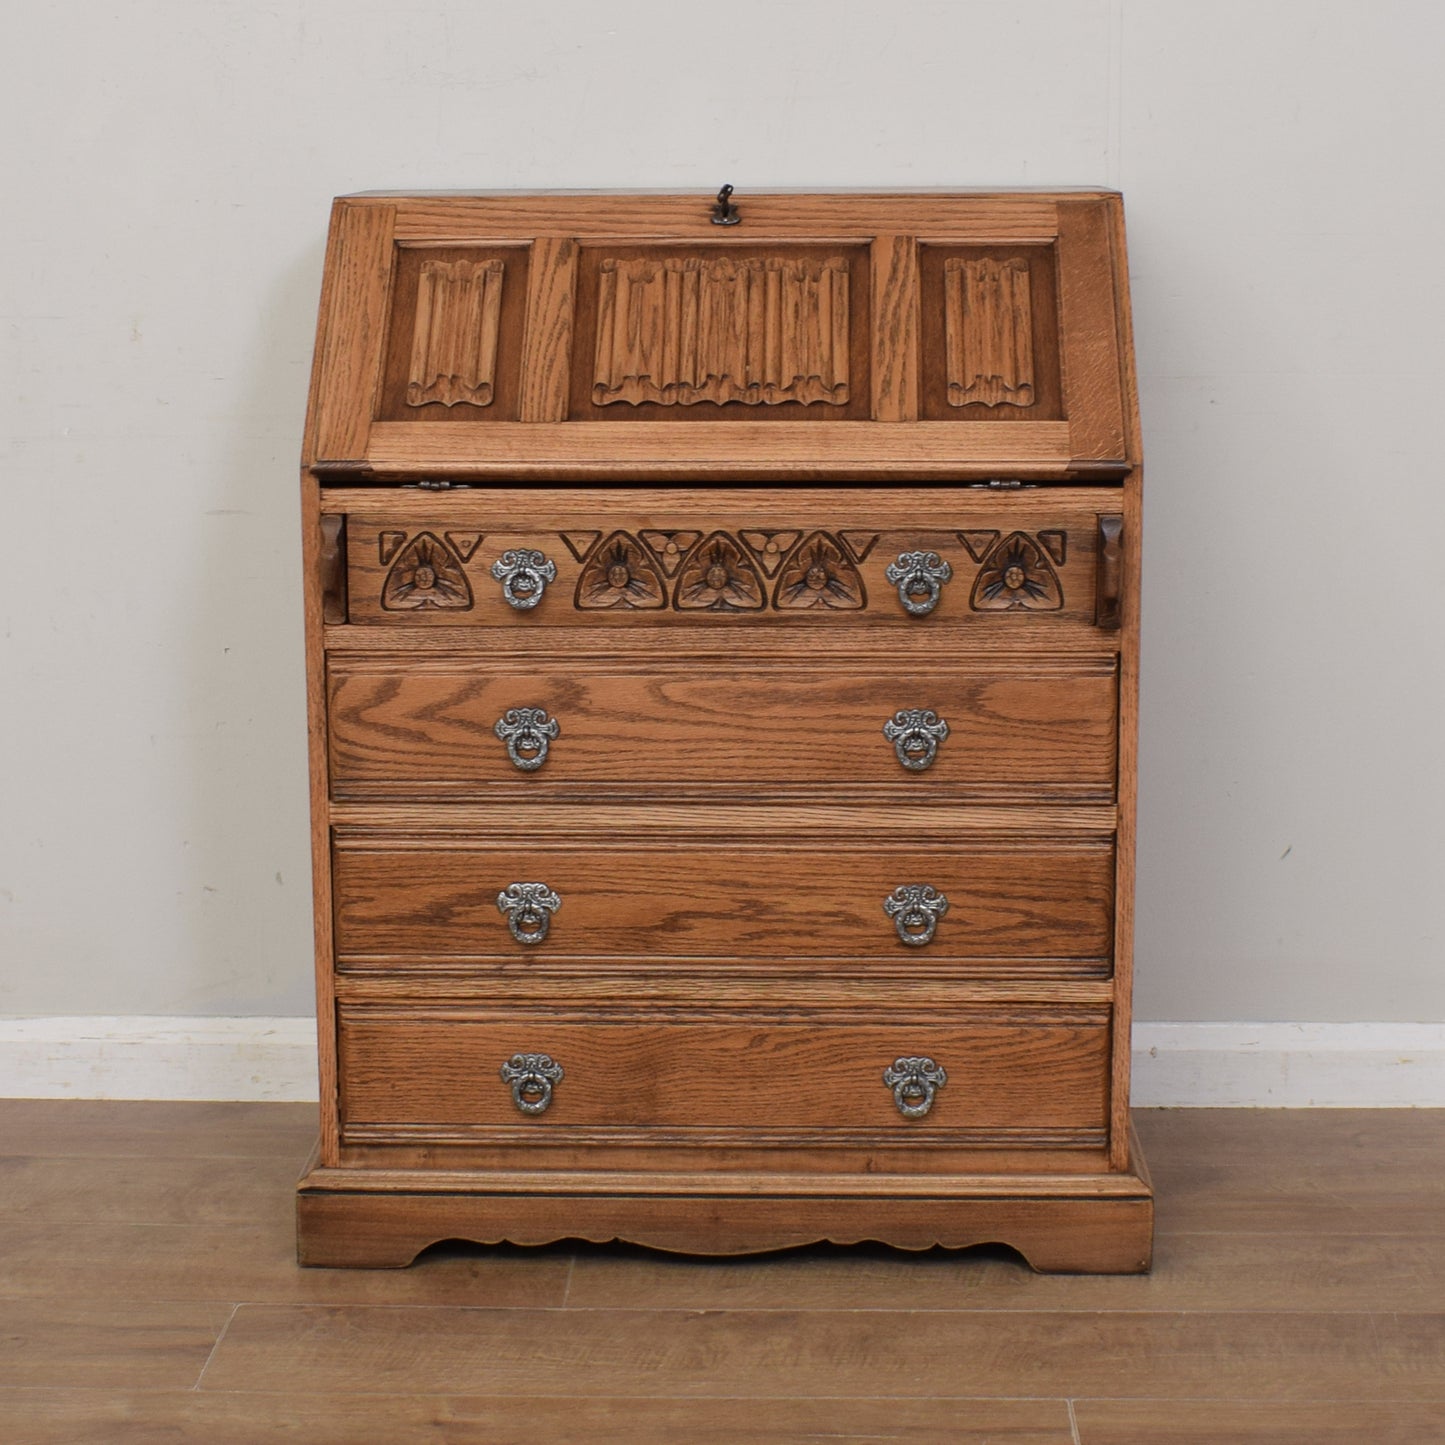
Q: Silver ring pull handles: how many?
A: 8